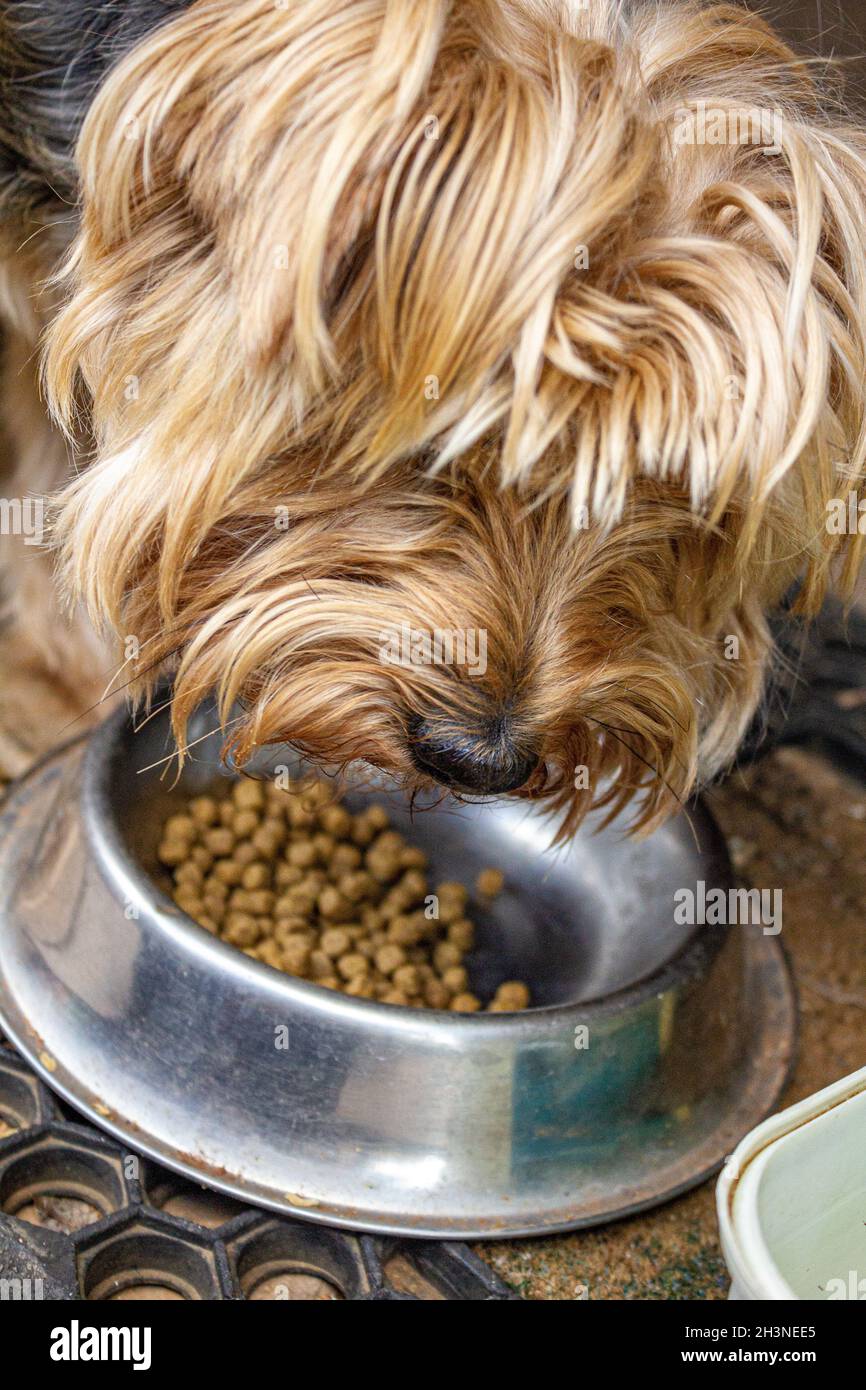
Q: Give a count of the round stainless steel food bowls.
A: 1